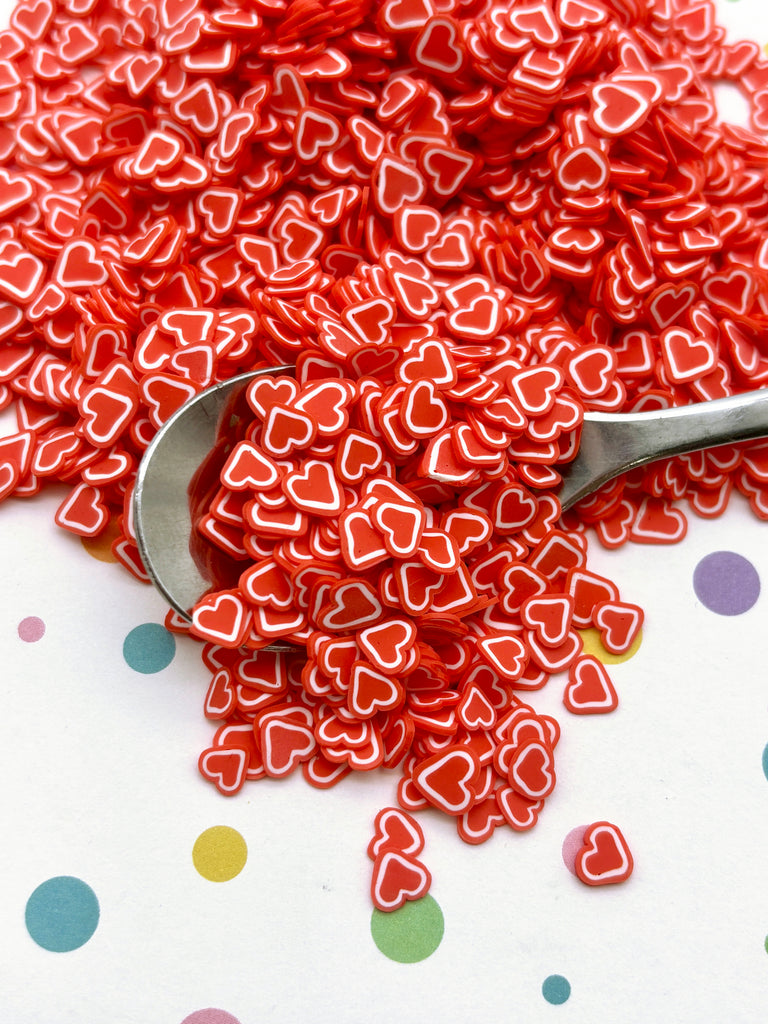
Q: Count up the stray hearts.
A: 3